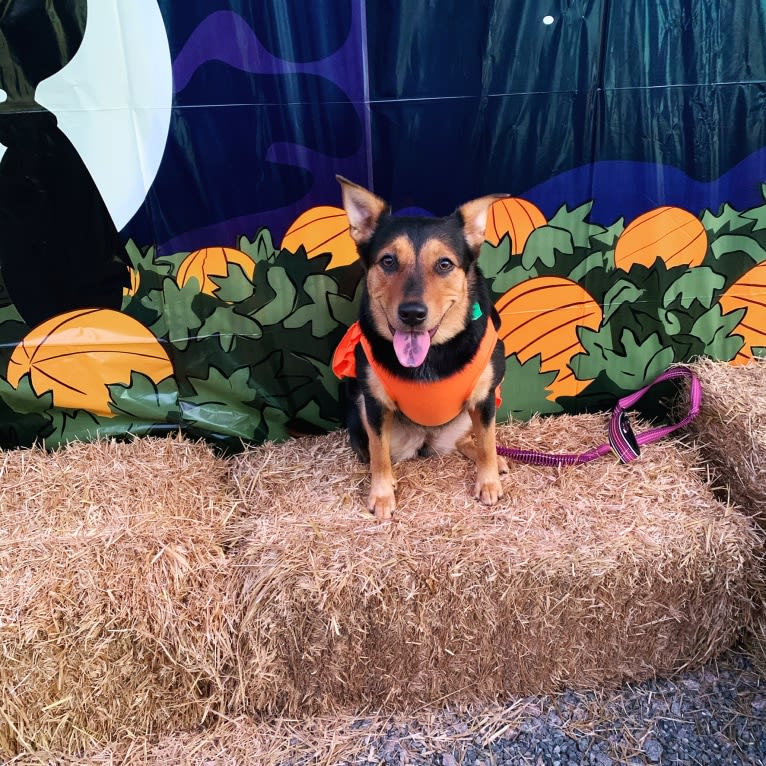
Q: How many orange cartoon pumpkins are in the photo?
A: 8